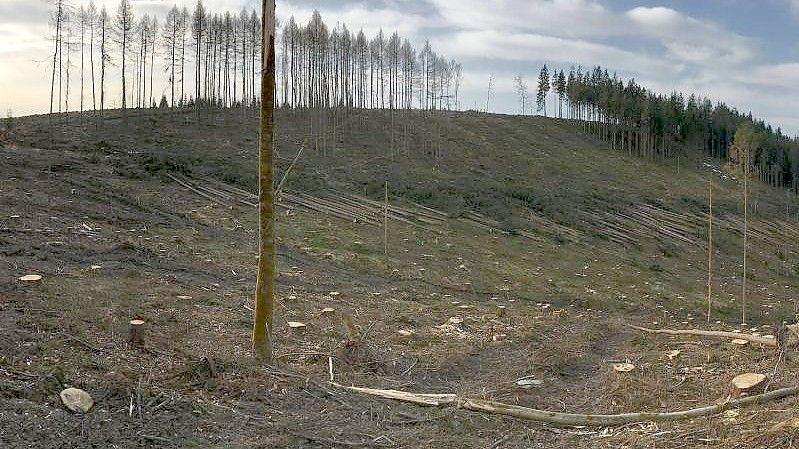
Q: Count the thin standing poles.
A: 3